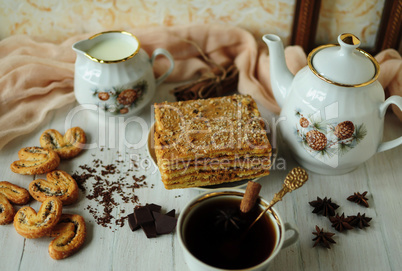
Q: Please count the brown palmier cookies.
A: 6